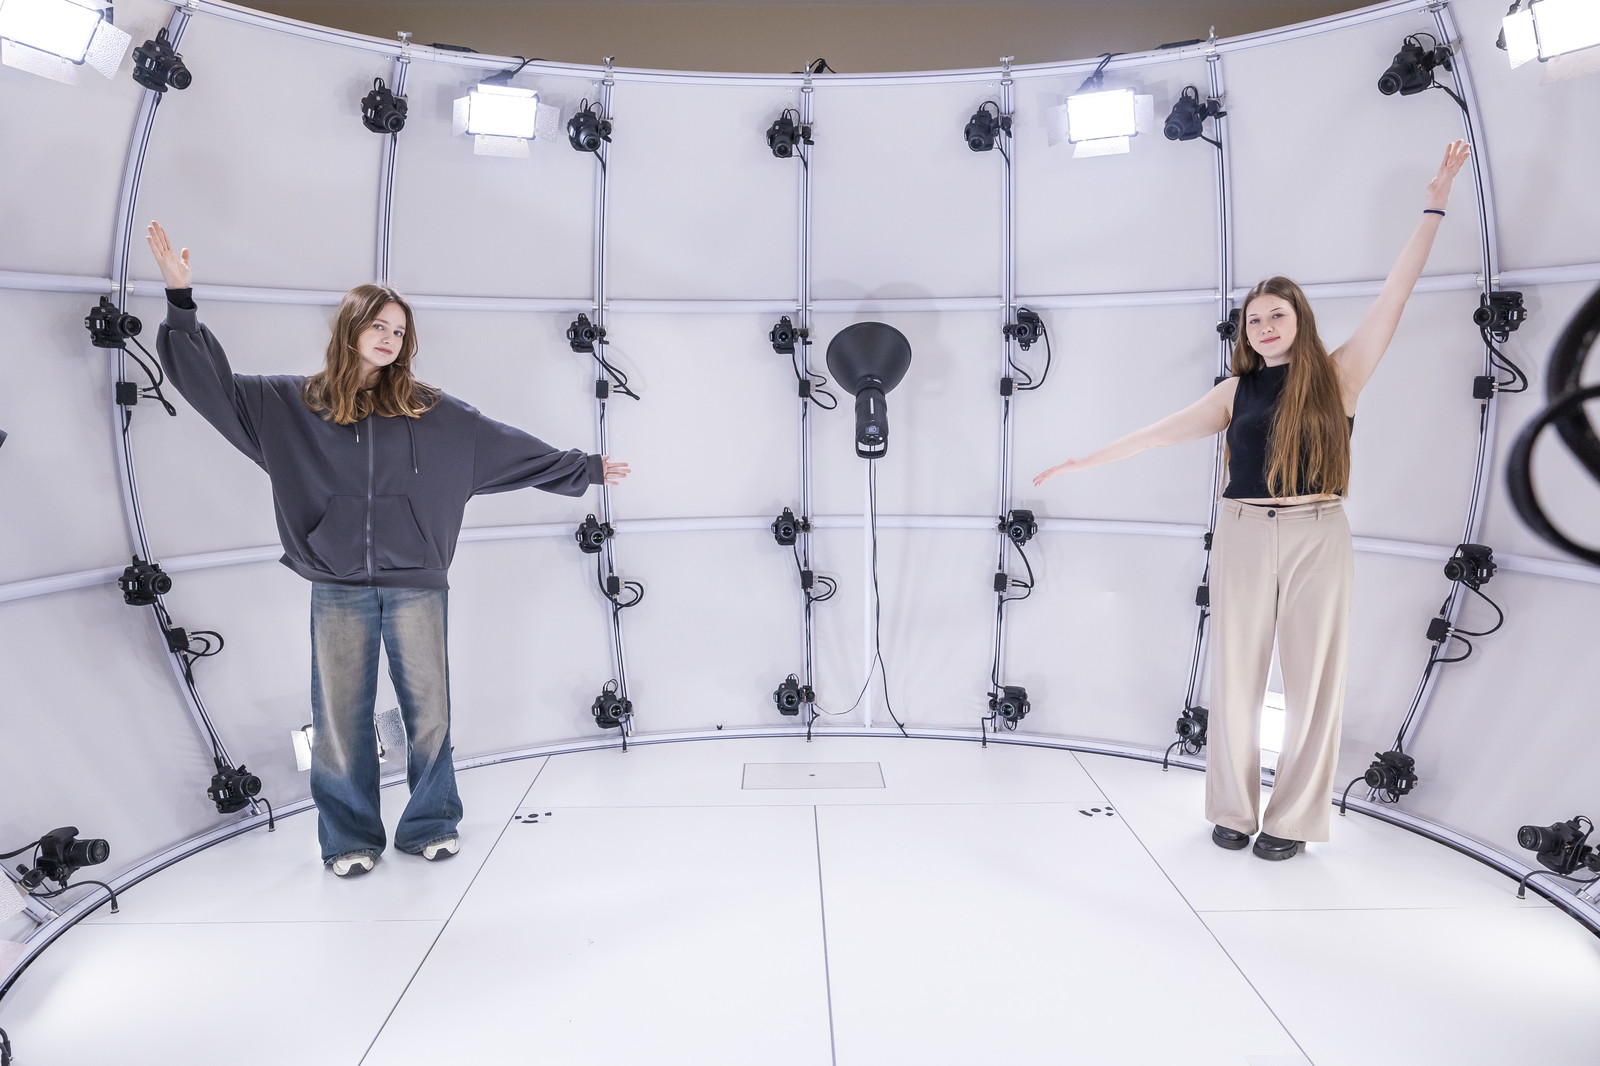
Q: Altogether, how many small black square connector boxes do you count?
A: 12